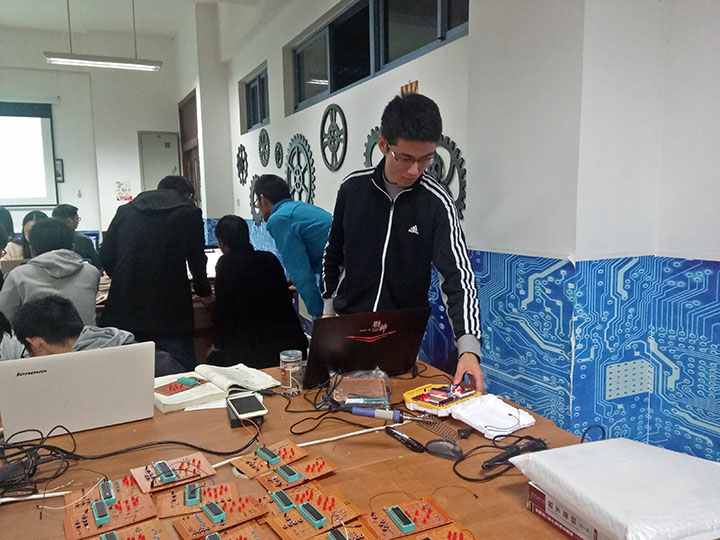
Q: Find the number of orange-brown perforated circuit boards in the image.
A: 15